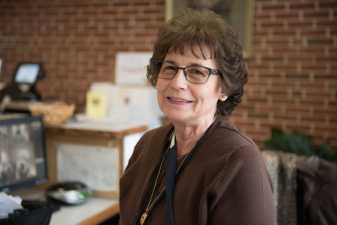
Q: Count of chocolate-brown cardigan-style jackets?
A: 1